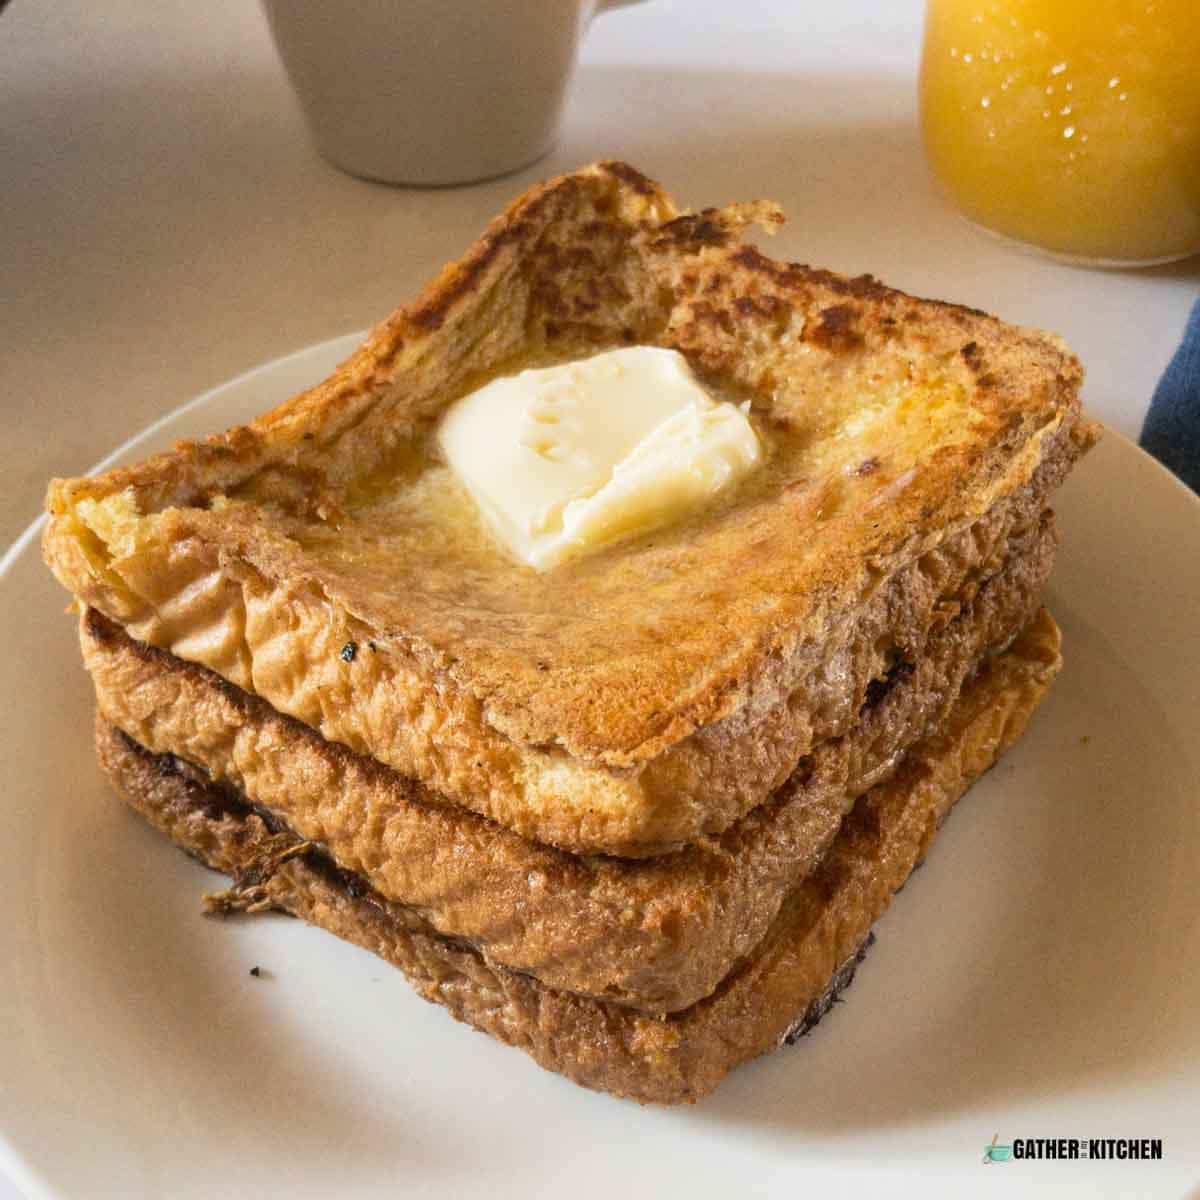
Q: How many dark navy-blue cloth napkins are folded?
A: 1